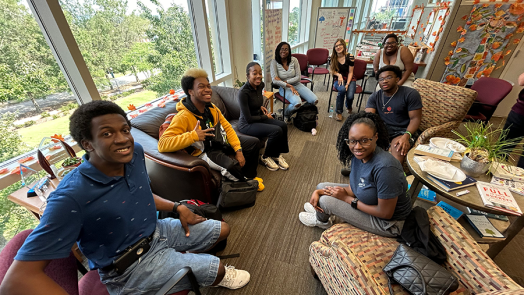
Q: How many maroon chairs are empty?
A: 3